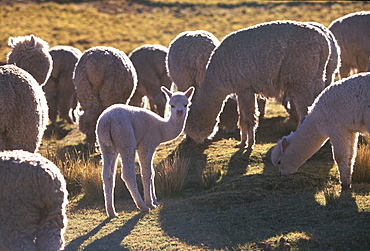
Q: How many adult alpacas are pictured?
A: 11